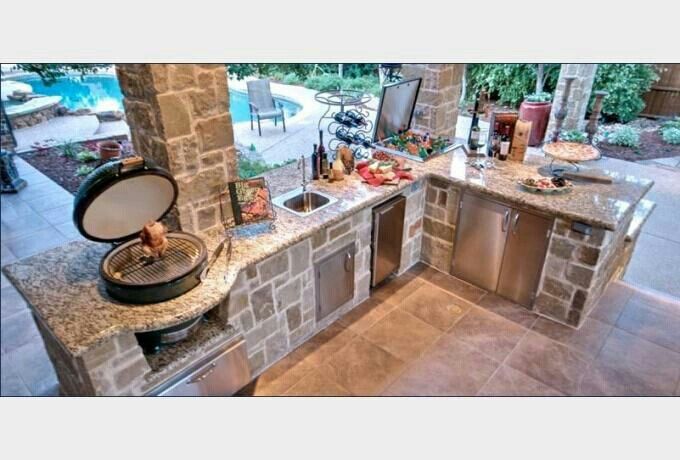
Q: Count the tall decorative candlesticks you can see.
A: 2